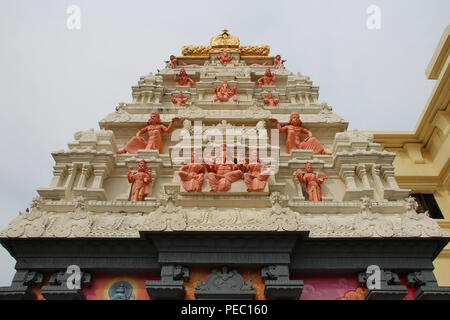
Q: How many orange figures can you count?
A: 15